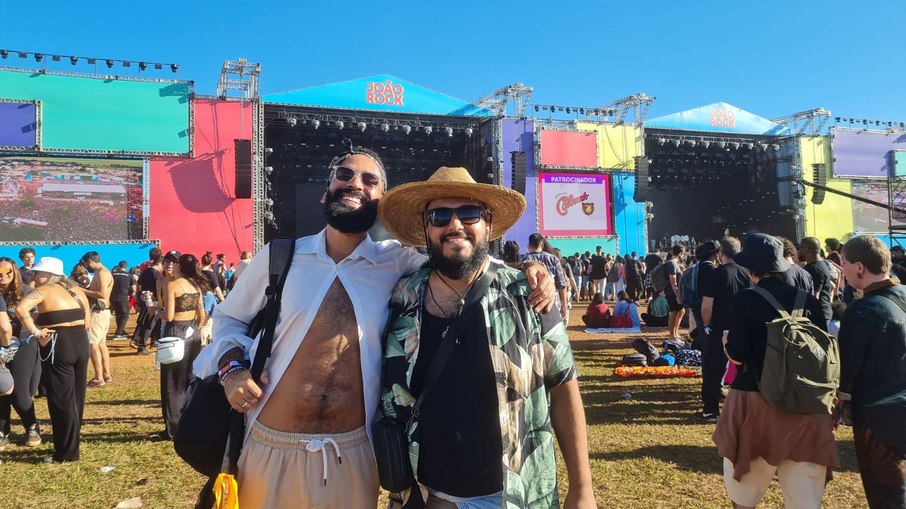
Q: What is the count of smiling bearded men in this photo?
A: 2